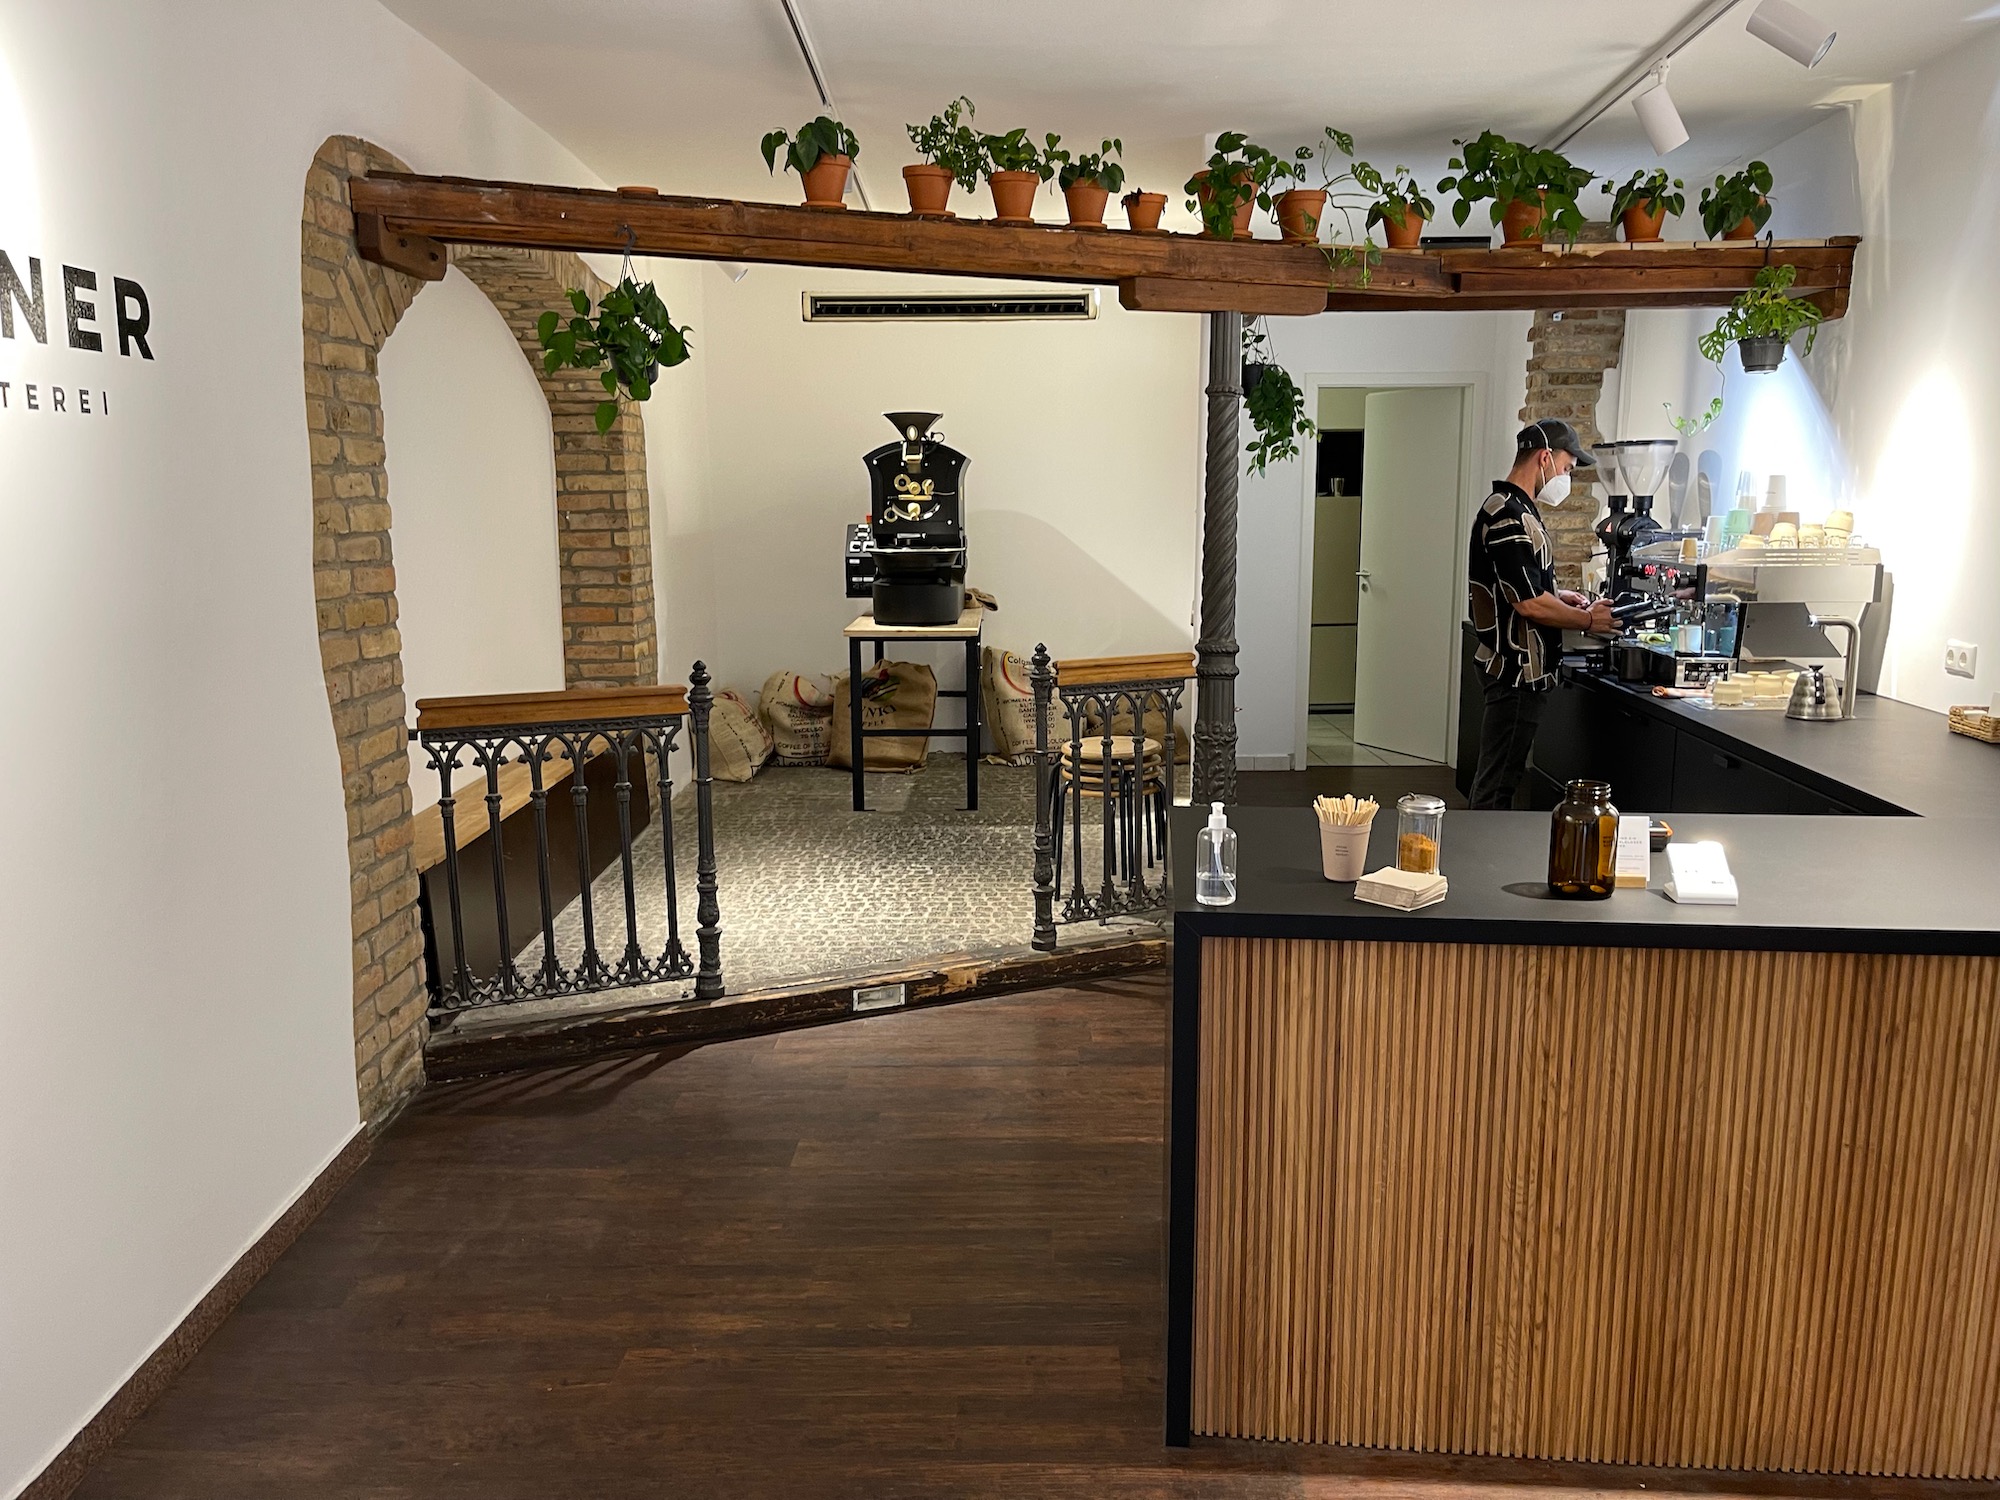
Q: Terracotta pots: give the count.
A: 11